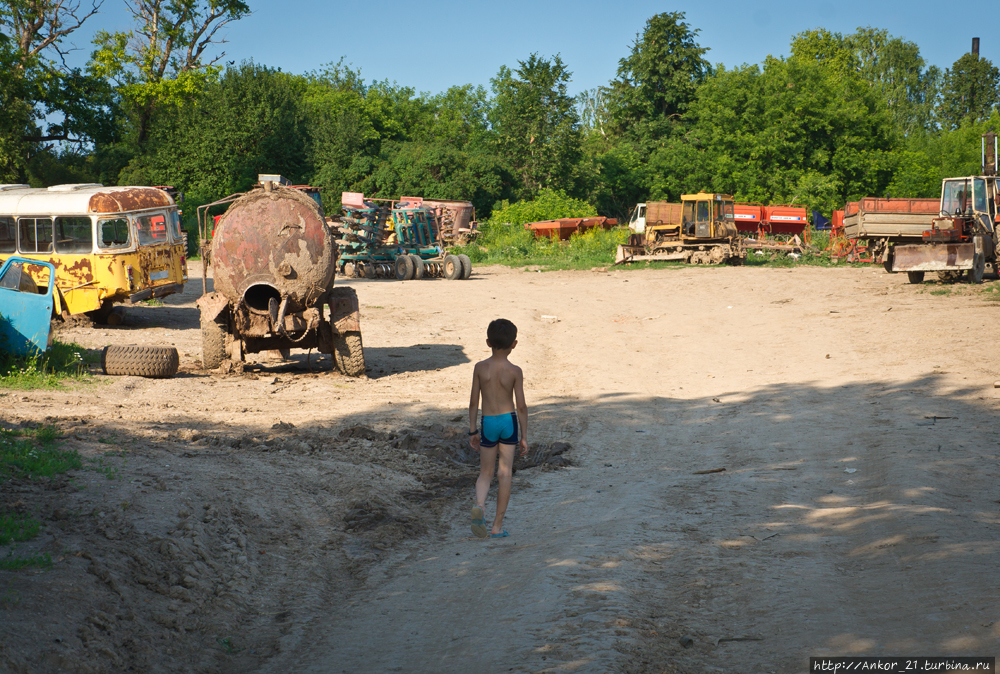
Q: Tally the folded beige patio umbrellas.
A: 0